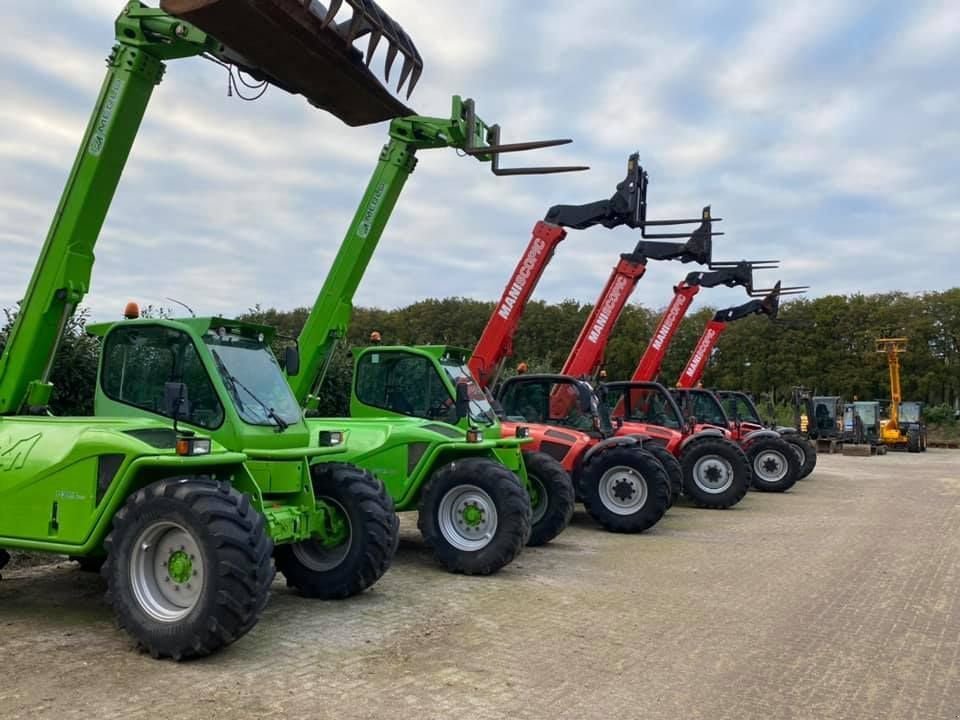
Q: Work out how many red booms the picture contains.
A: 4